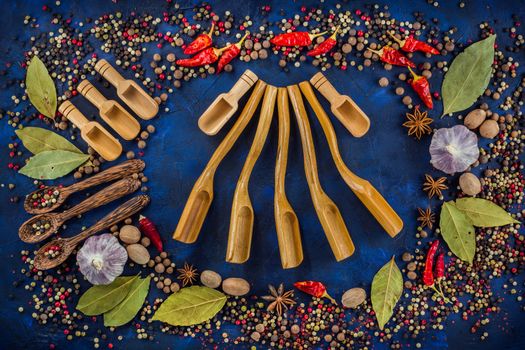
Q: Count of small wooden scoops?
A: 5